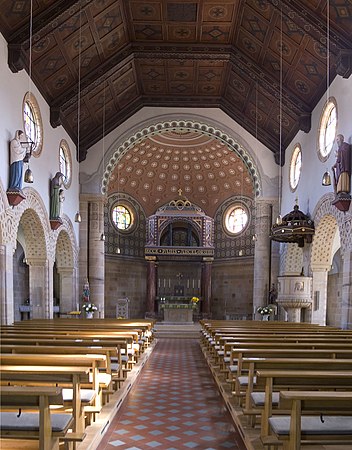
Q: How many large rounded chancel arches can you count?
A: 1